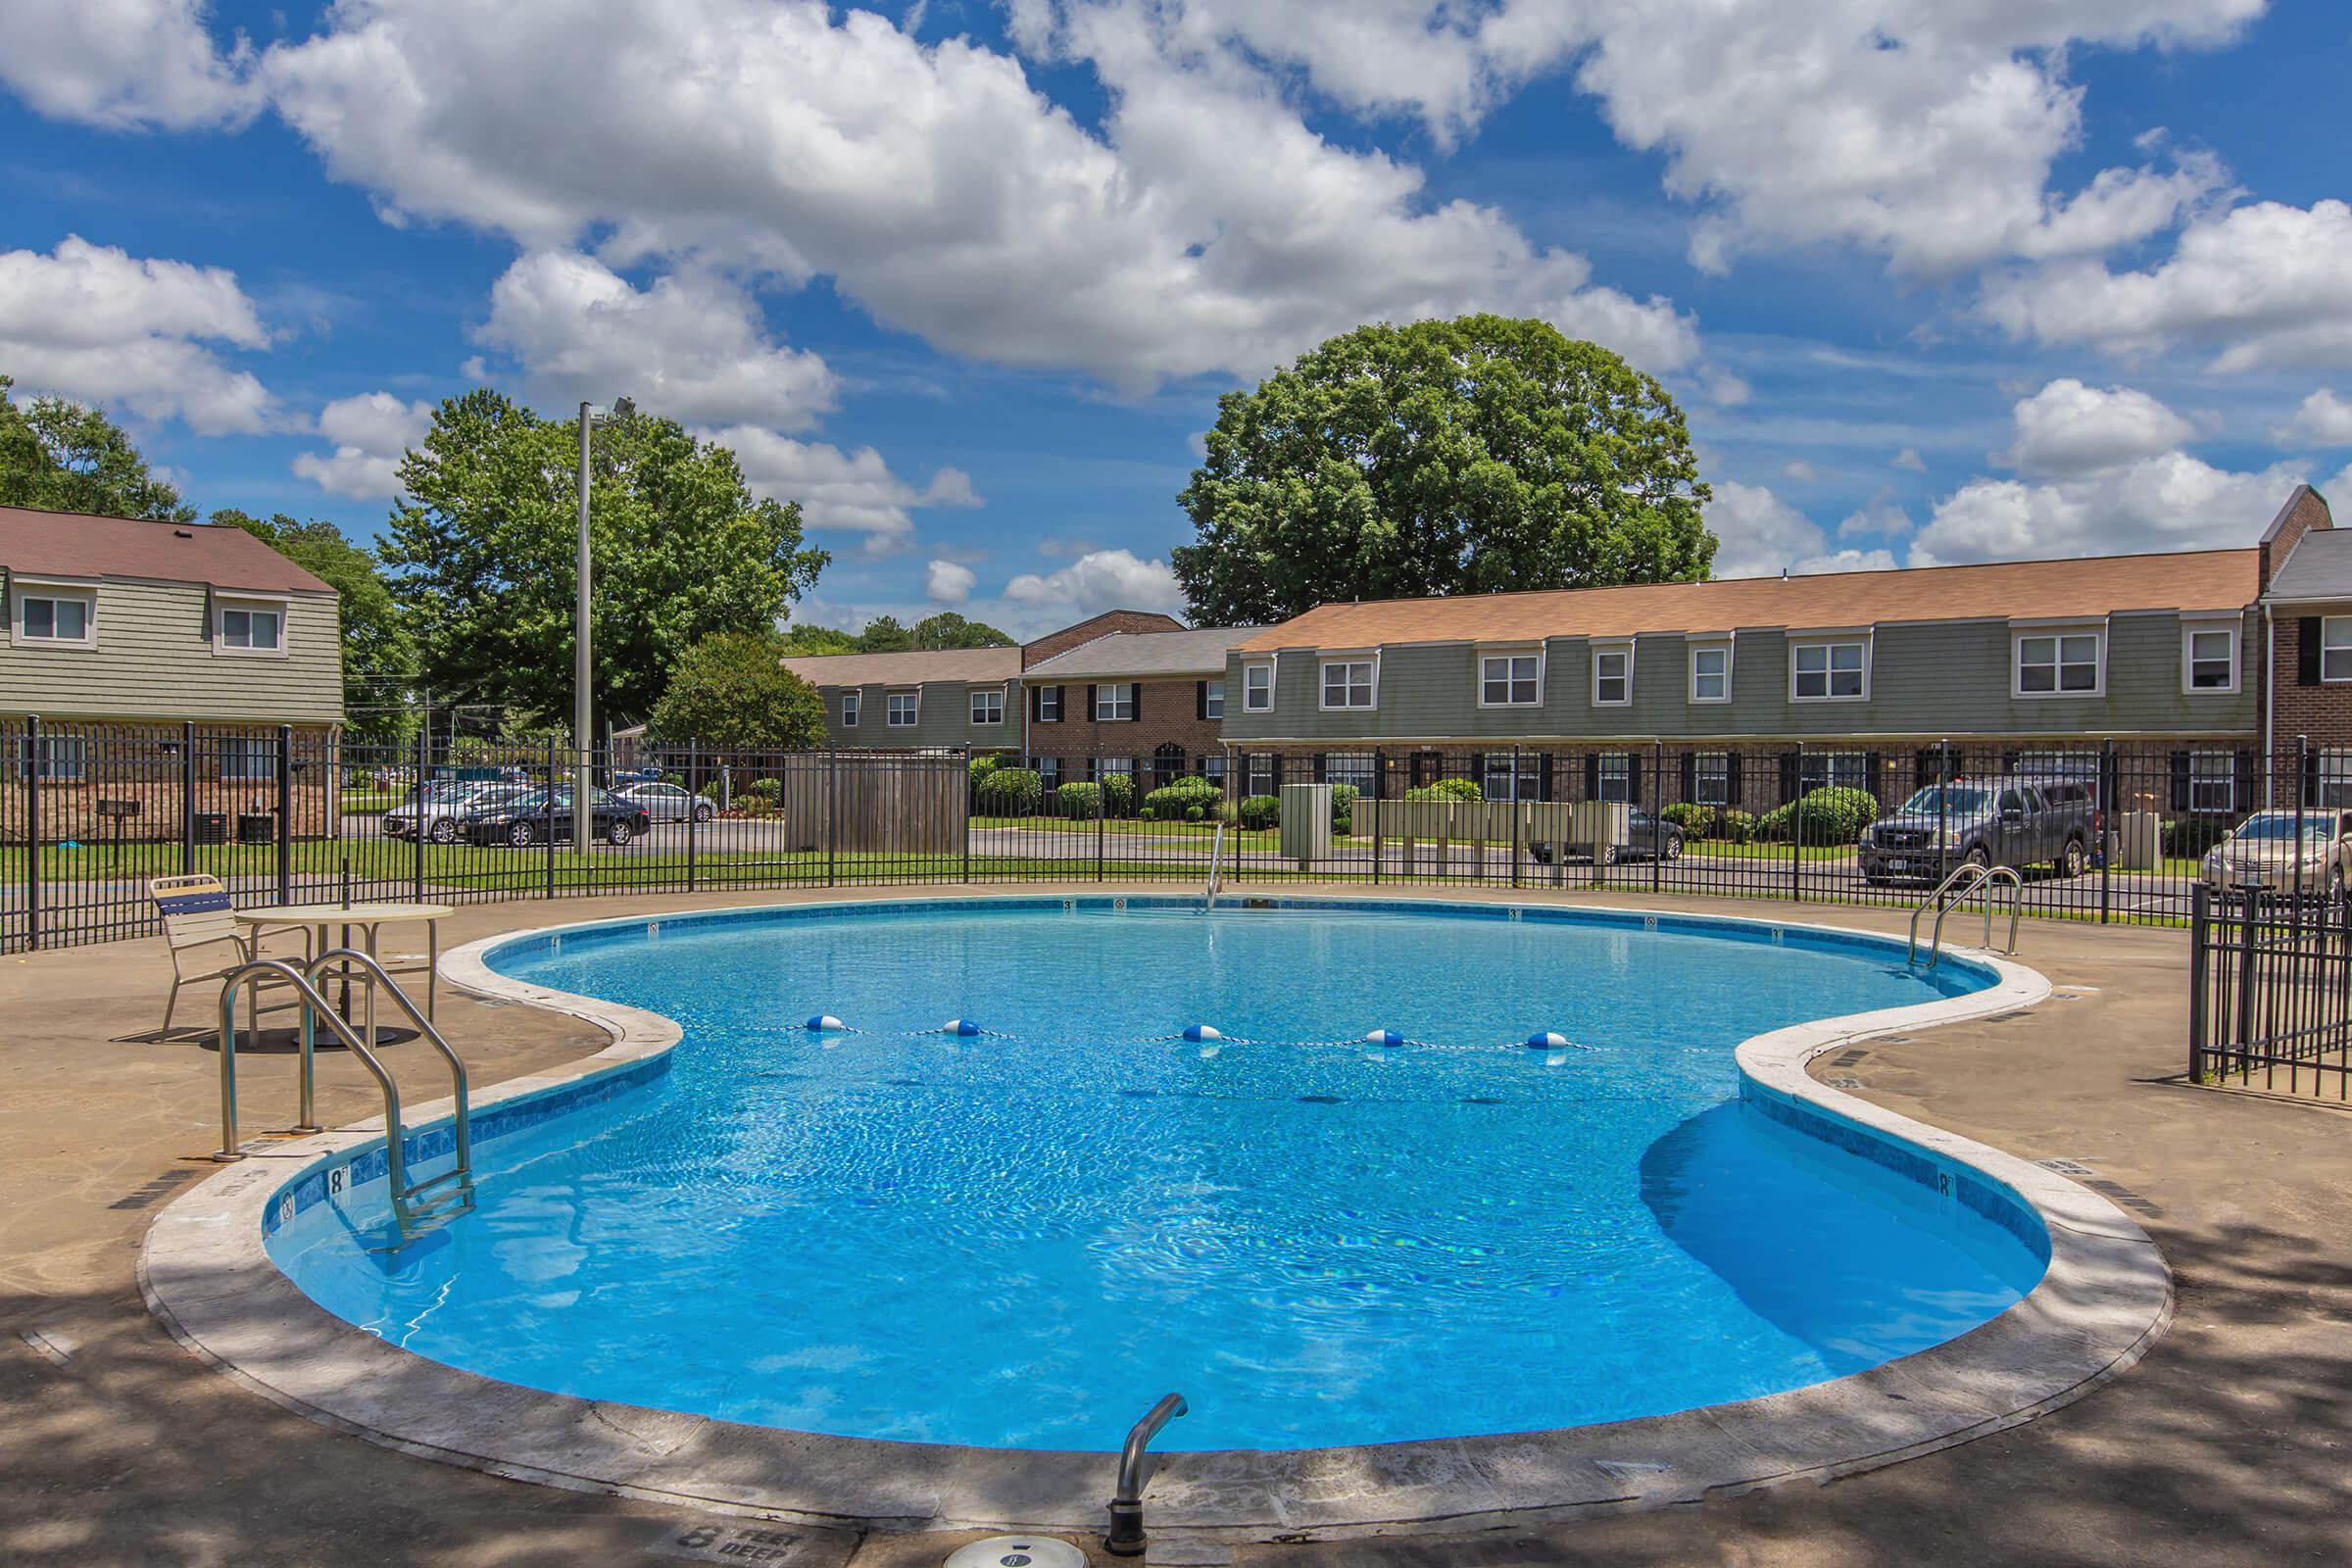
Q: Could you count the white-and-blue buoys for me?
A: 5